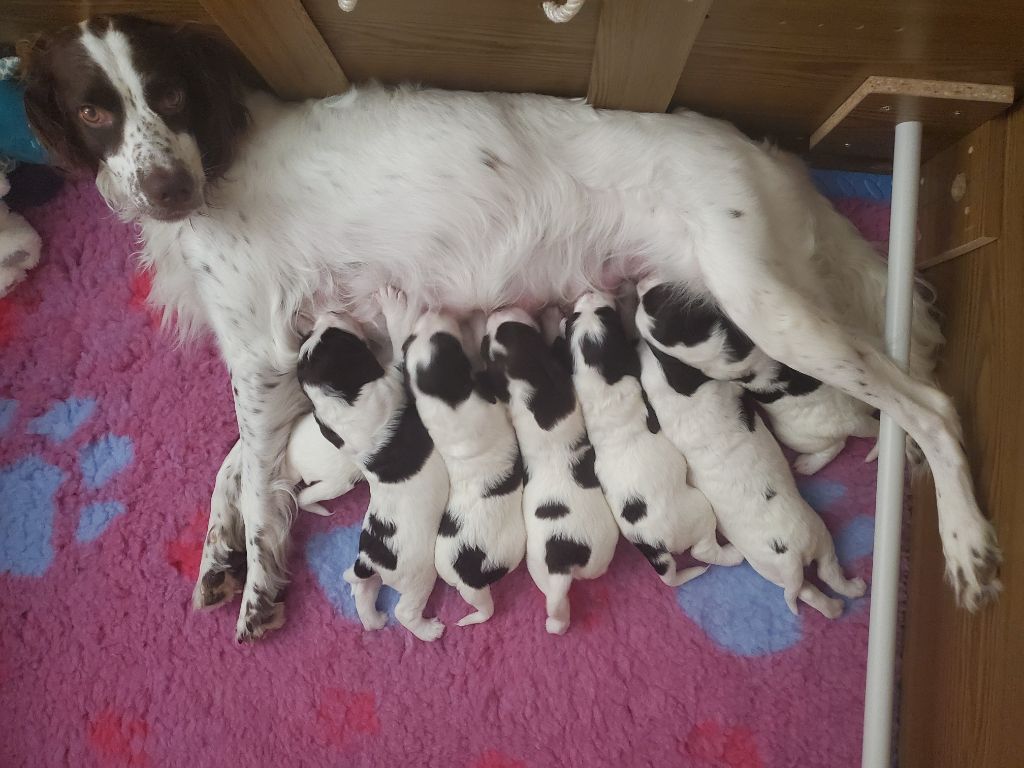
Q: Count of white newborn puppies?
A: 7